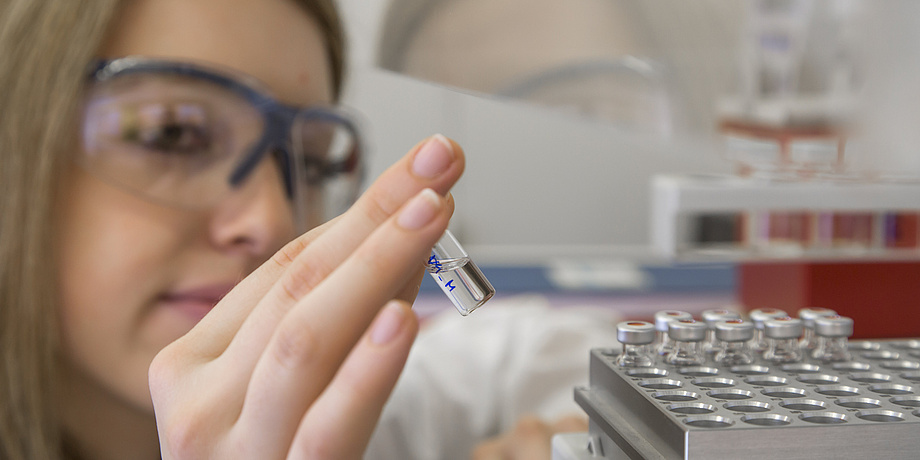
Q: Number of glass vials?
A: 10